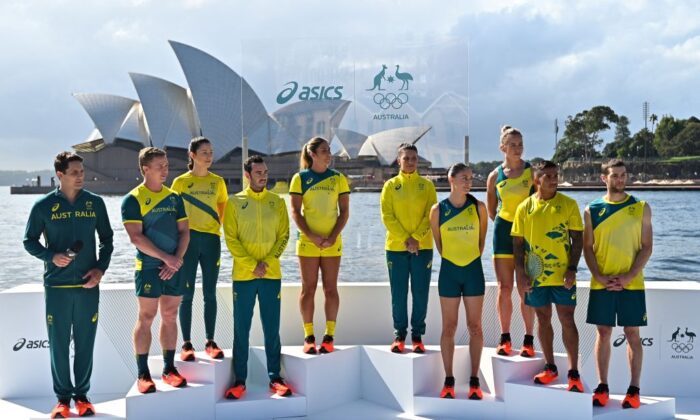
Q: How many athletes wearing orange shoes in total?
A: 10